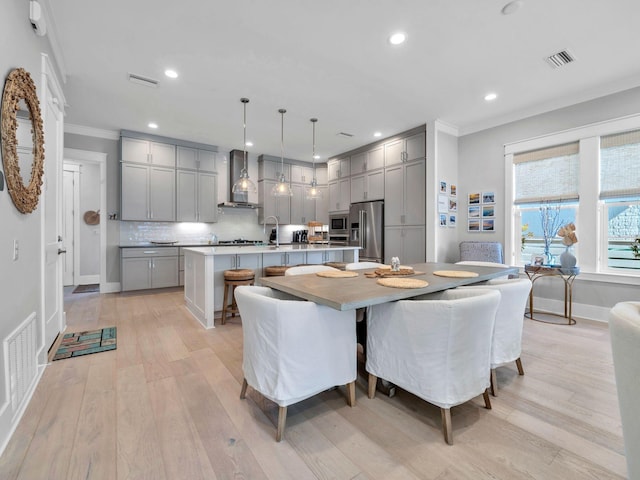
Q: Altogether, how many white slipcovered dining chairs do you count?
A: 6